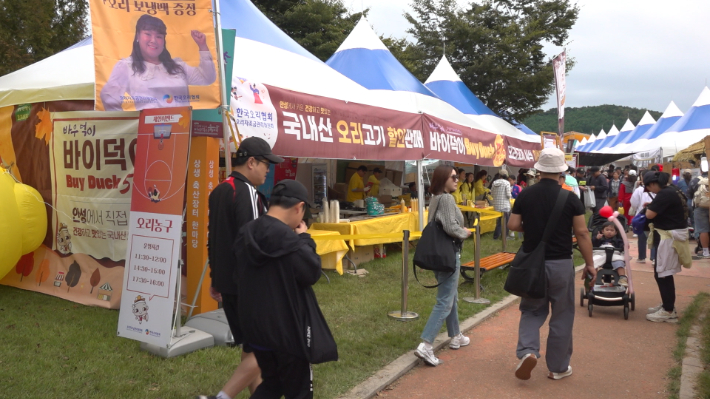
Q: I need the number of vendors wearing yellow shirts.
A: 5